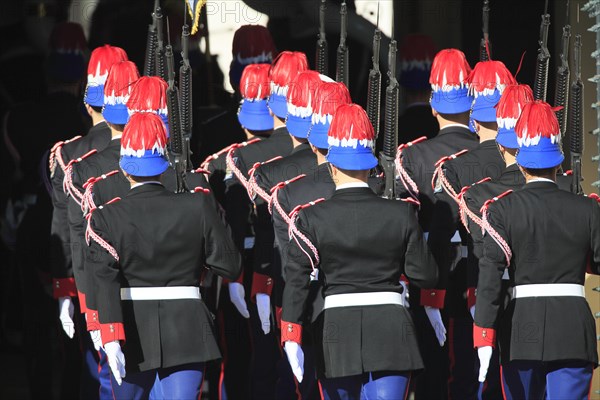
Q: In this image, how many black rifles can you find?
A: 12